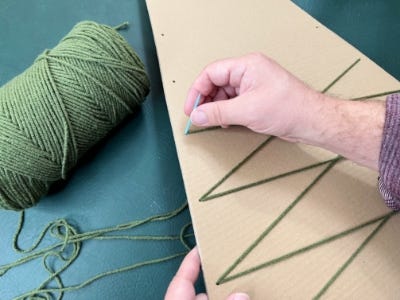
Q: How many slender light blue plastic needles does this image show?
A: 1